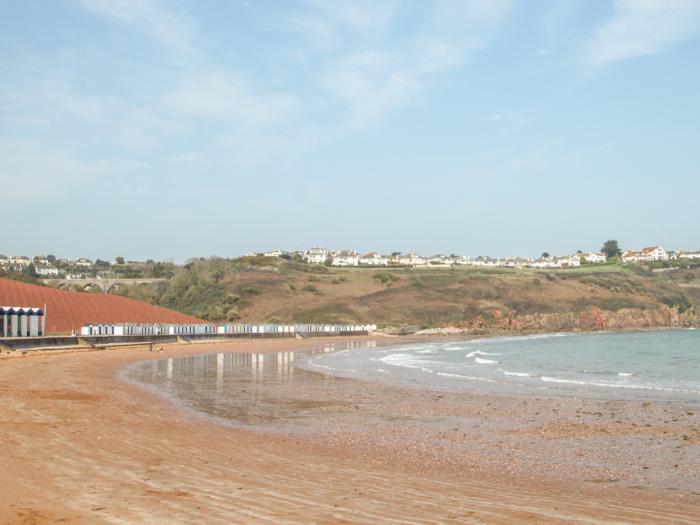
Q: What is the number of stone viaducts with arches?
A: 1